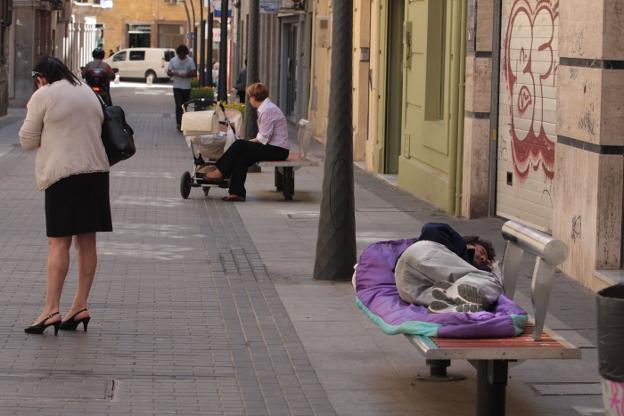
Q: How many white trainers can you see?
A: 2